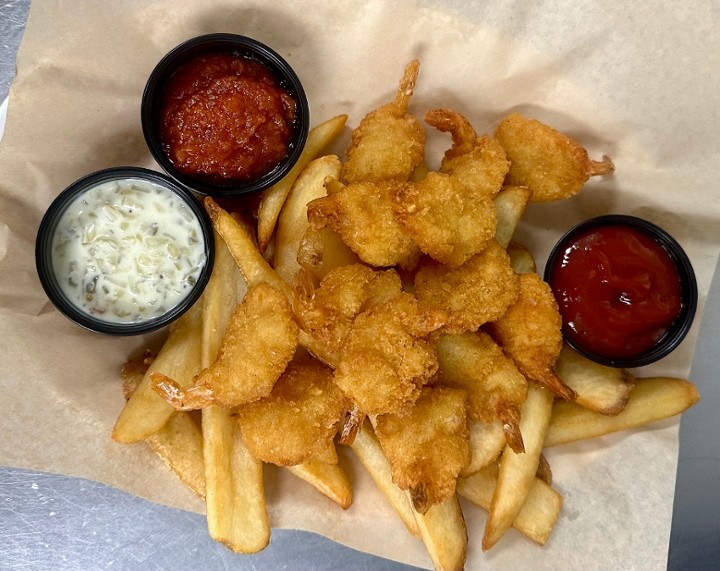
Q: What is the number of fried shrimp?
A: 13